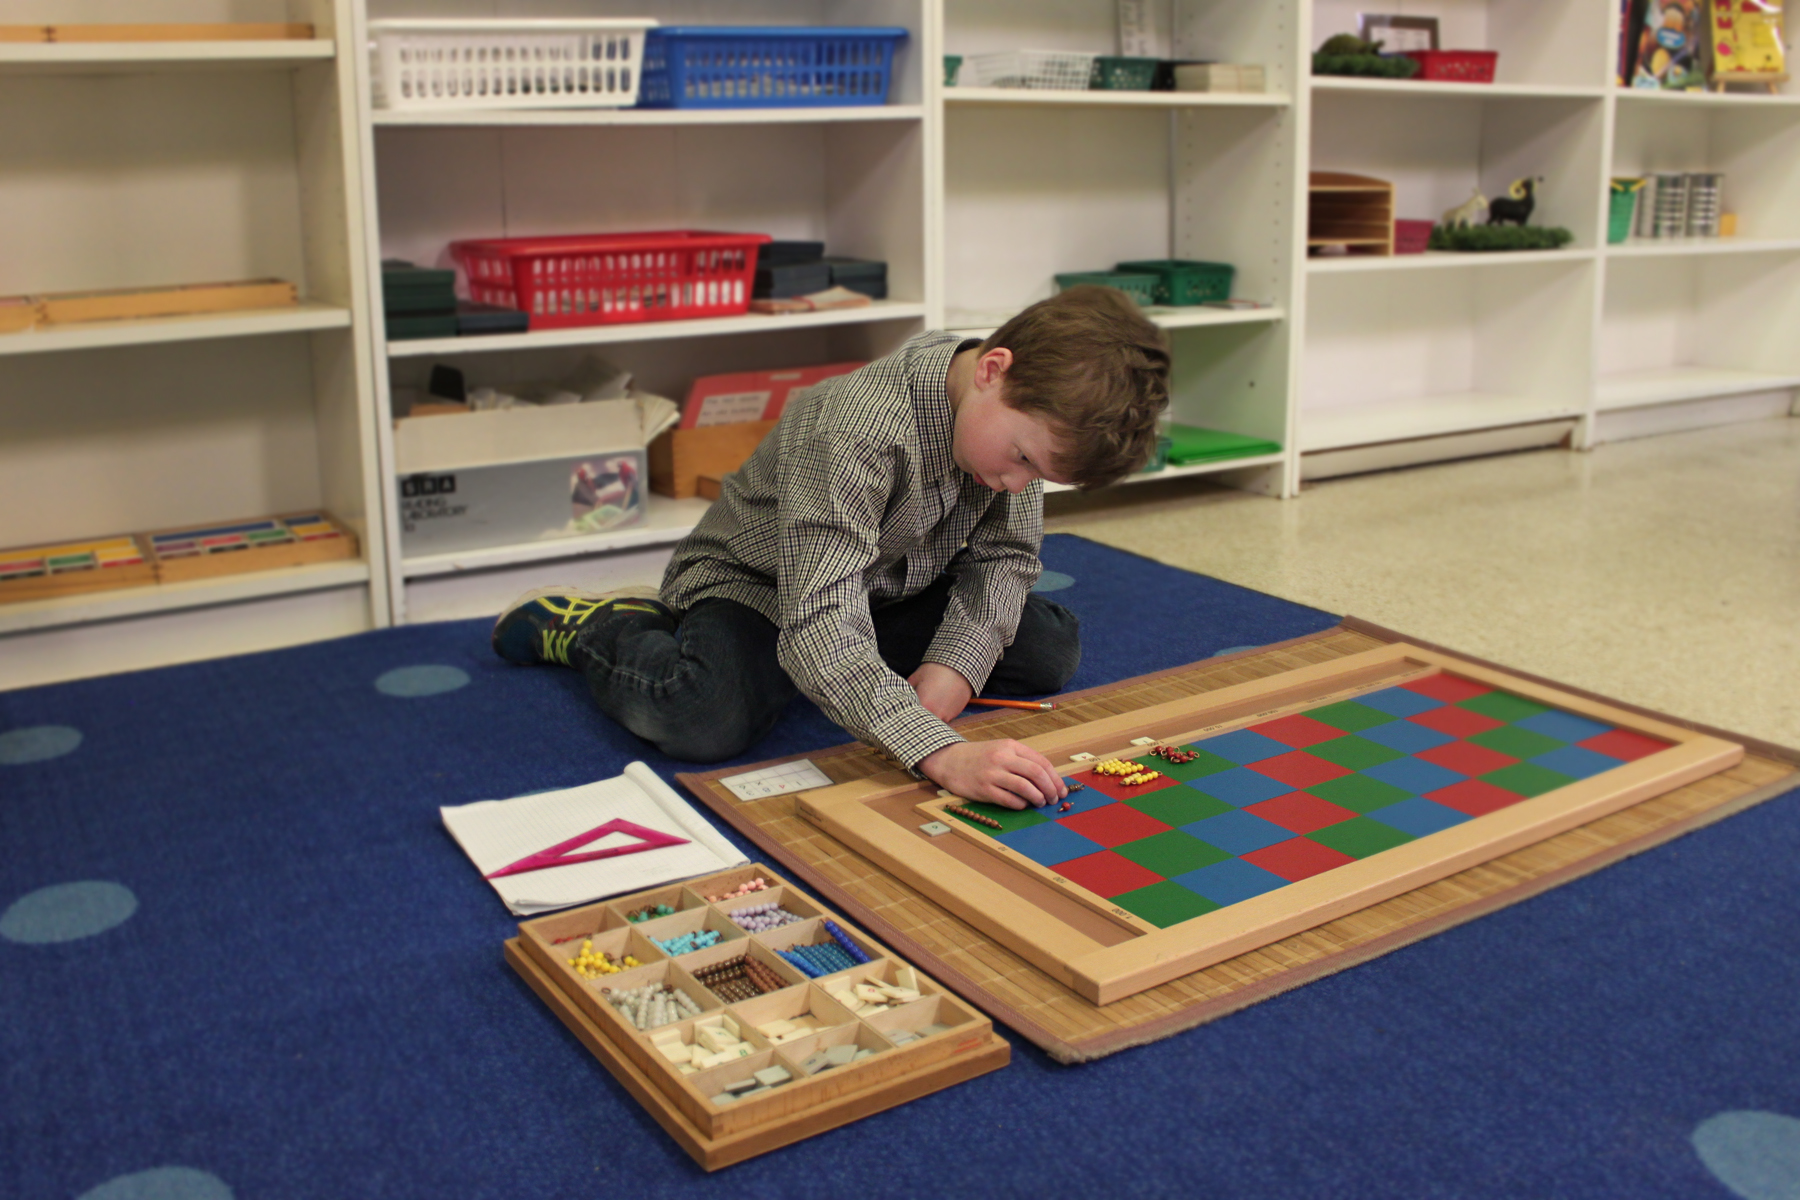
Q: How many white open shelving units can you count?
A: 5